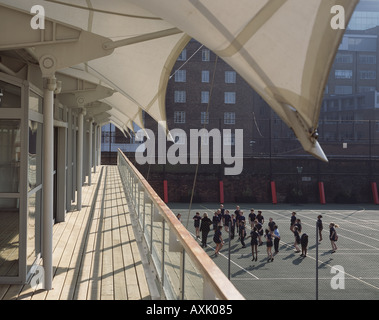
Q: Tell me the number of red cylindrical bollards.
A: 5